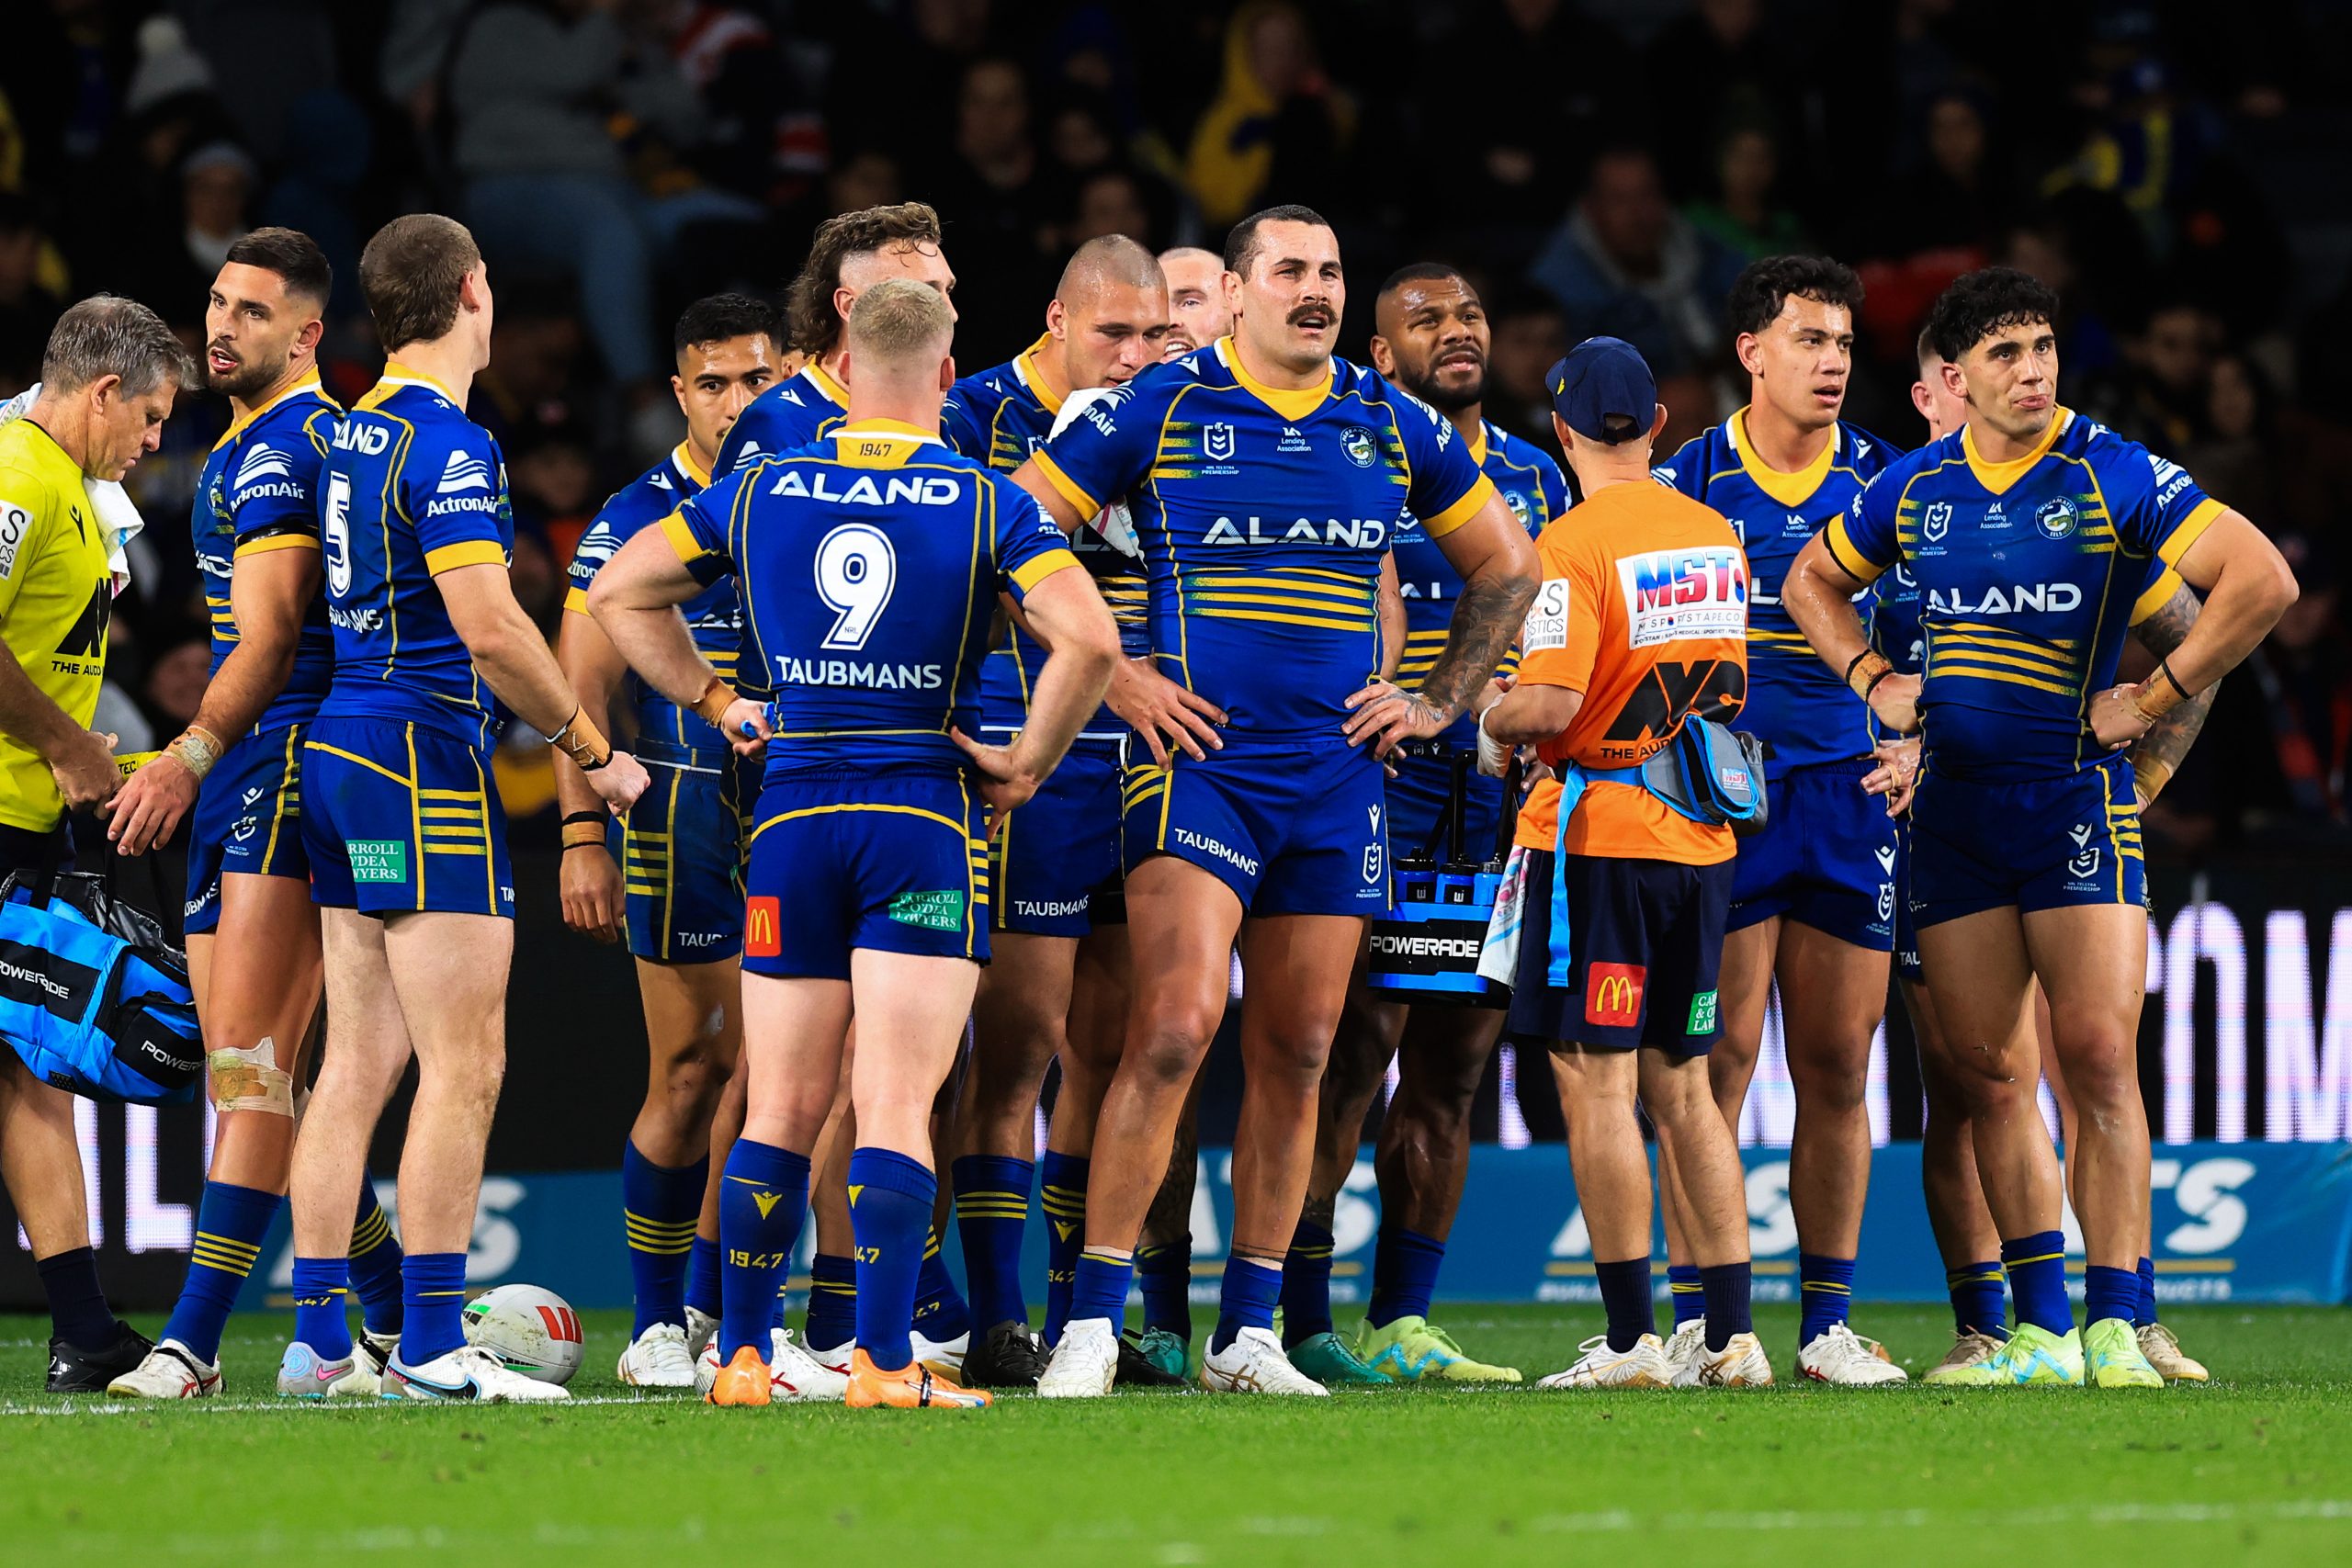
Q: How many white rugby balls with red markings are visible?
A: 1